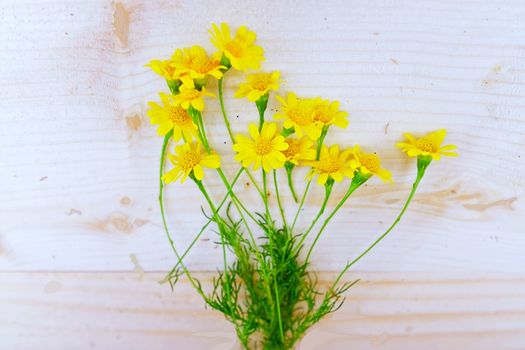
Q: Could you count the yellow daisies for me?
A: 14